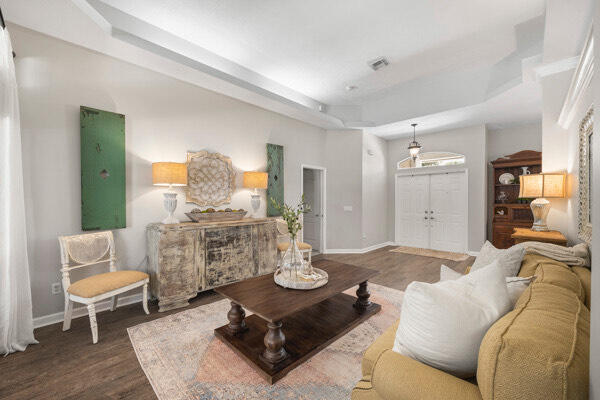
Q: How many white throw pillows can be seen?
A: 3